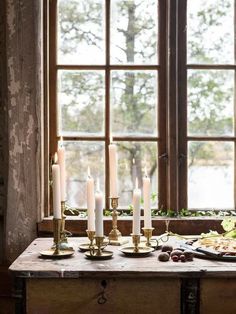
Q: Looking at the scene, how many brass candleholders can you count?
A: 7